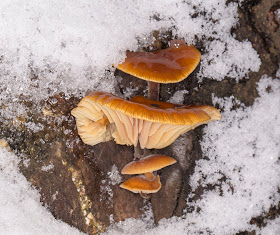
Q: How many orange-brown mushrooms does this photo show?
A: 4